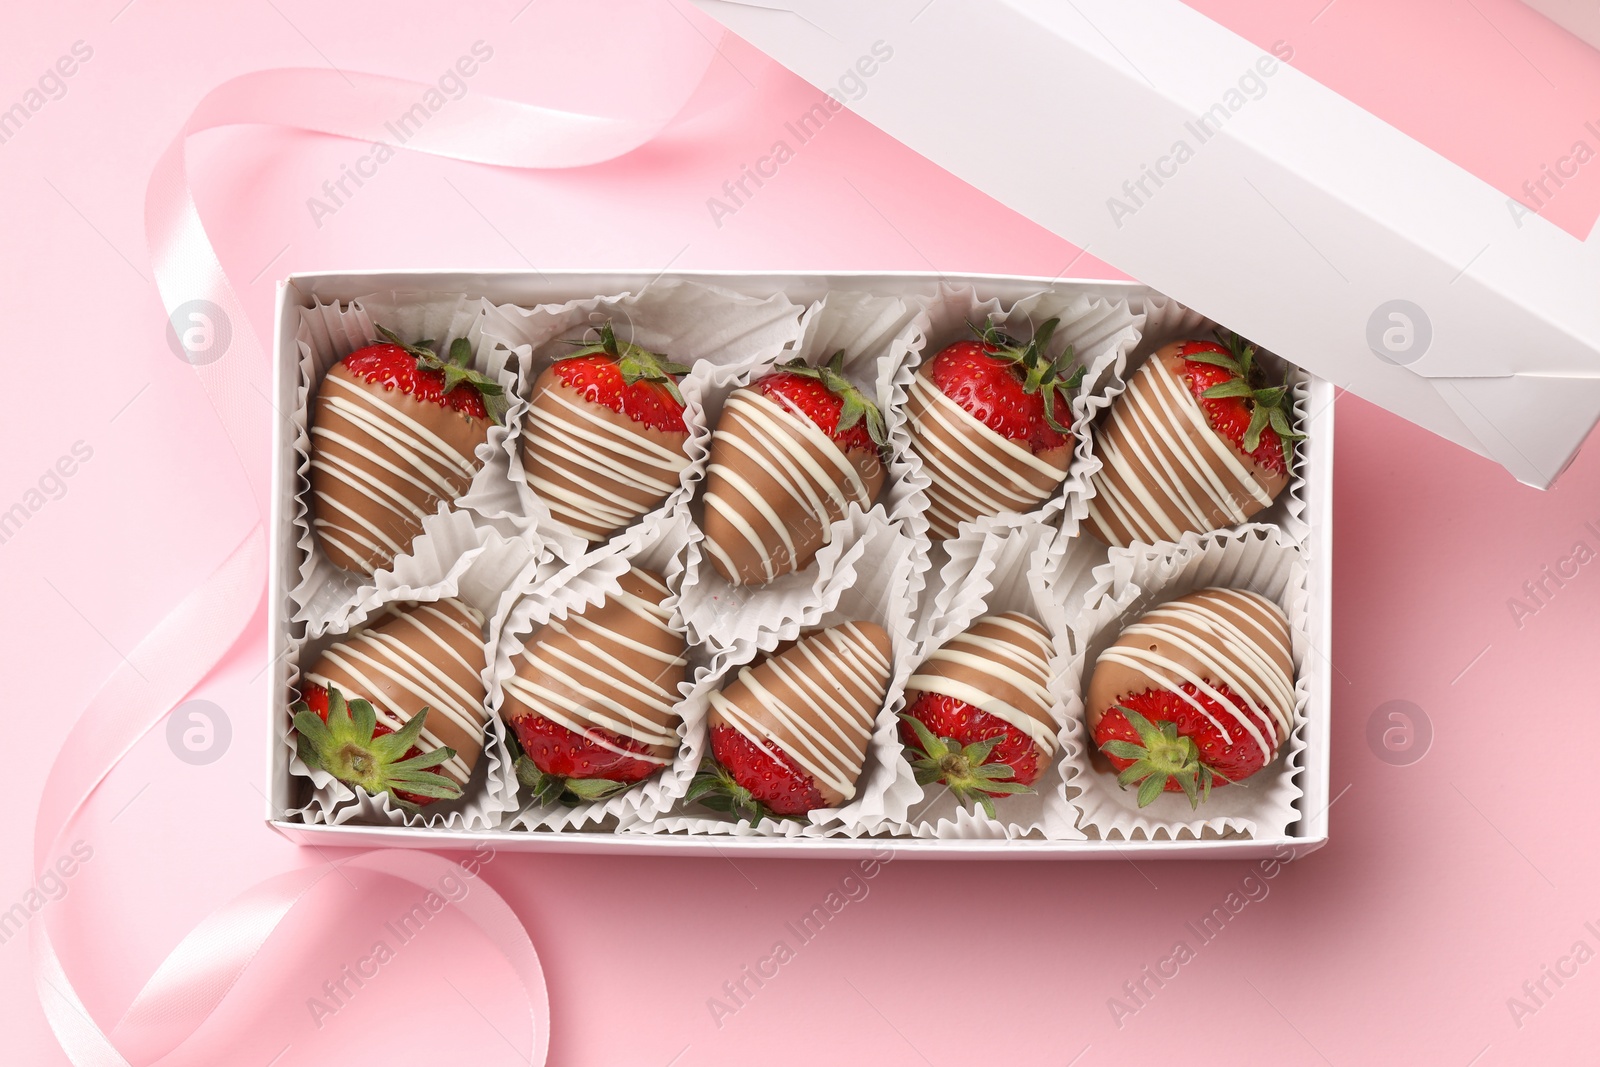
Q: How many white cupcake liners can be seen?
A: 10